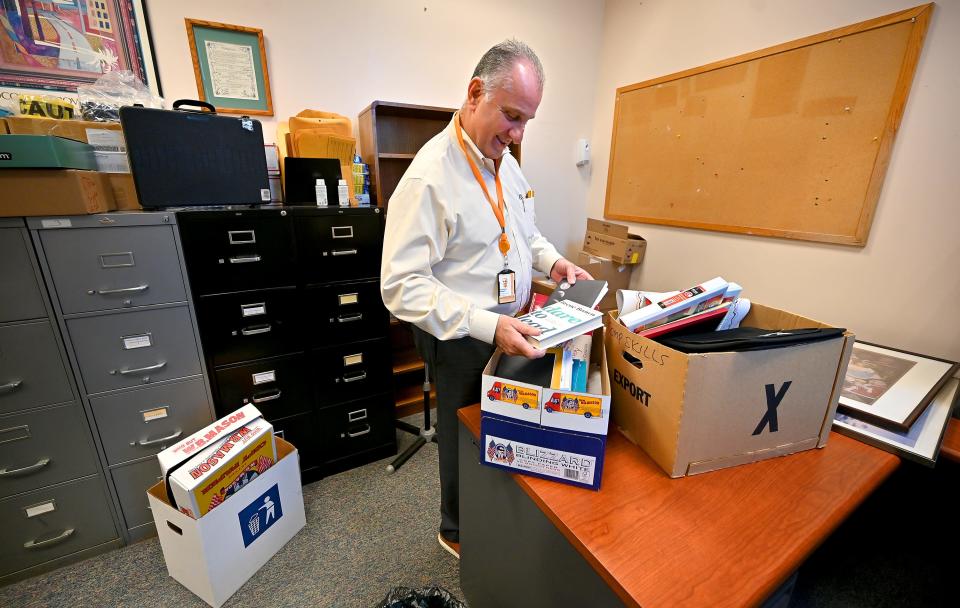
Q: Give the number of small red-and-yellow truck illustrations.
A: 2